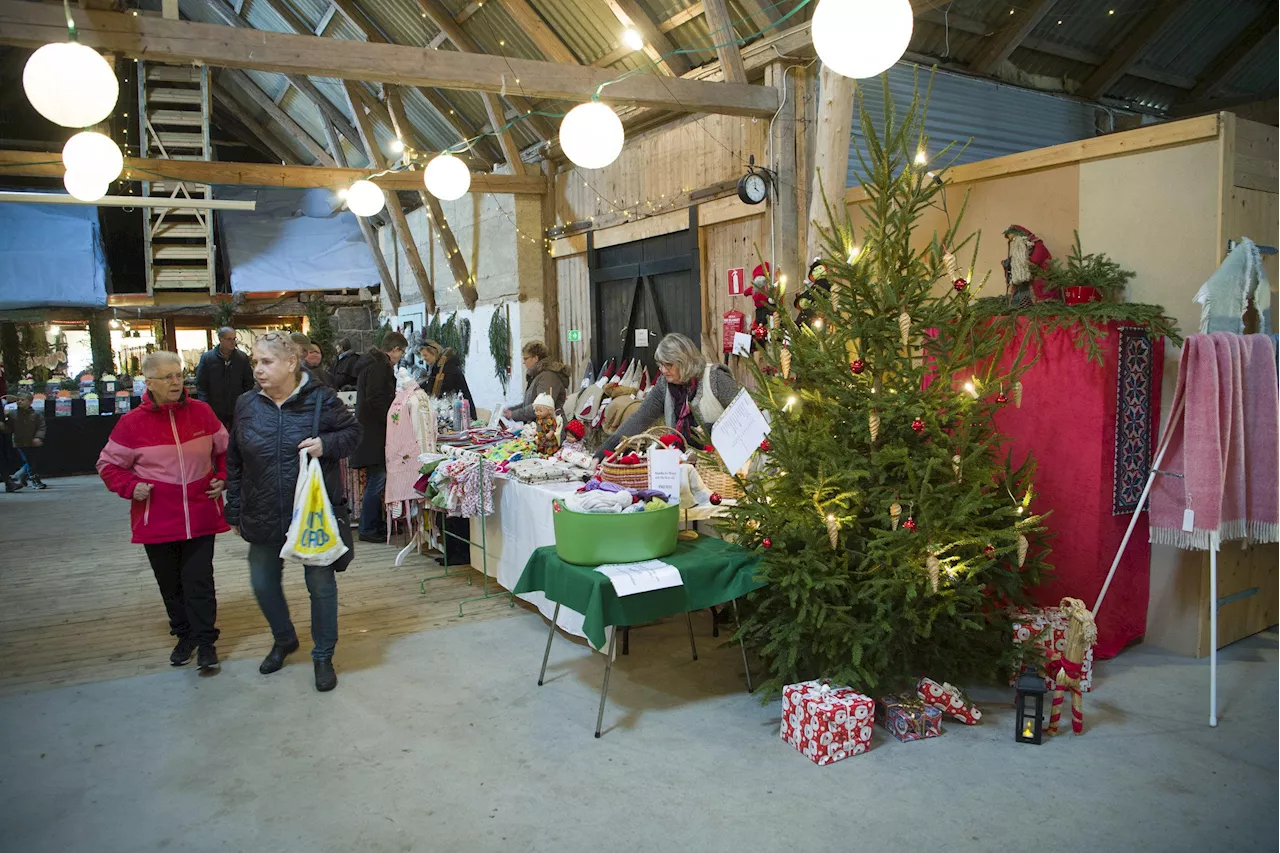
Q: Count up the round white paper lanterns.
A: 7